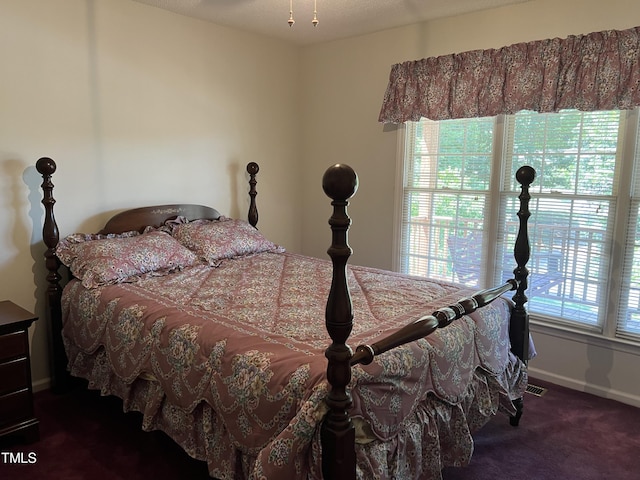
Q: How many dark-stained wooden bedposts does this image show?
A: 4